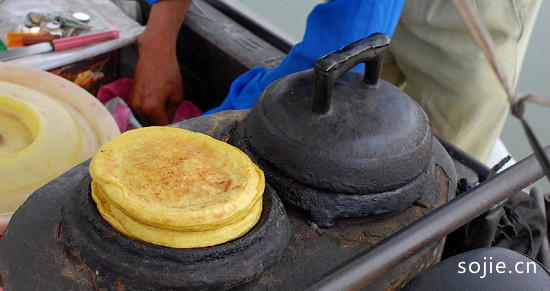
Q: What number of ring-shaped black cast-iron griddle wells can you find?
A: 2